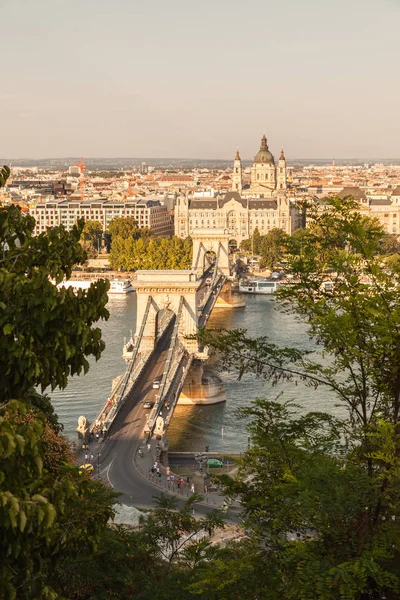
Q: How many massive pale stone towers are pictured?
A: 2